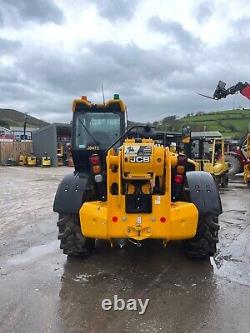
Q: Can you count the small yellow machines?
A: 3